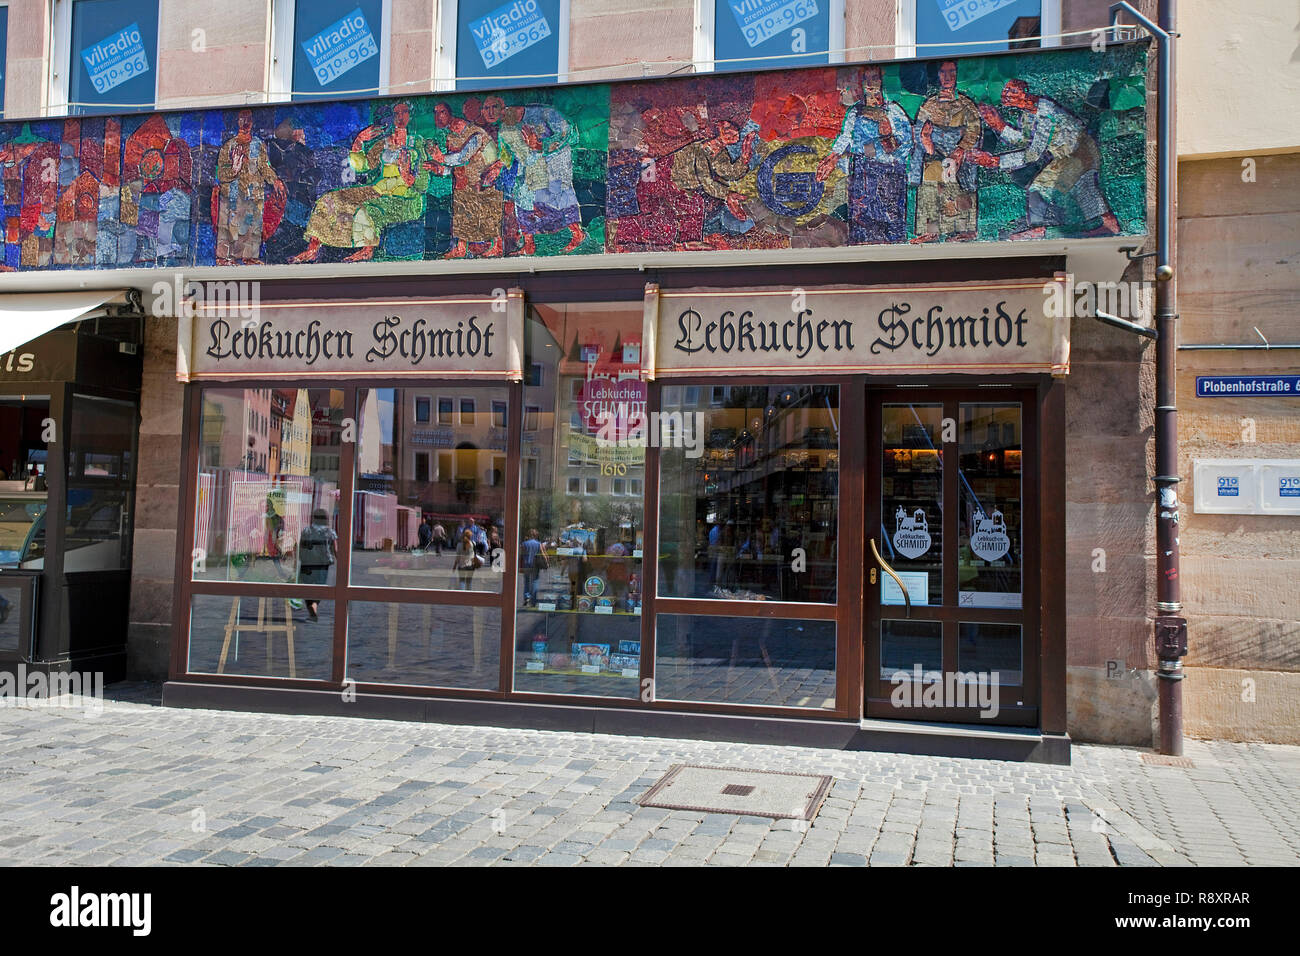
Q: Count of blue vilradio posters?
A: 5